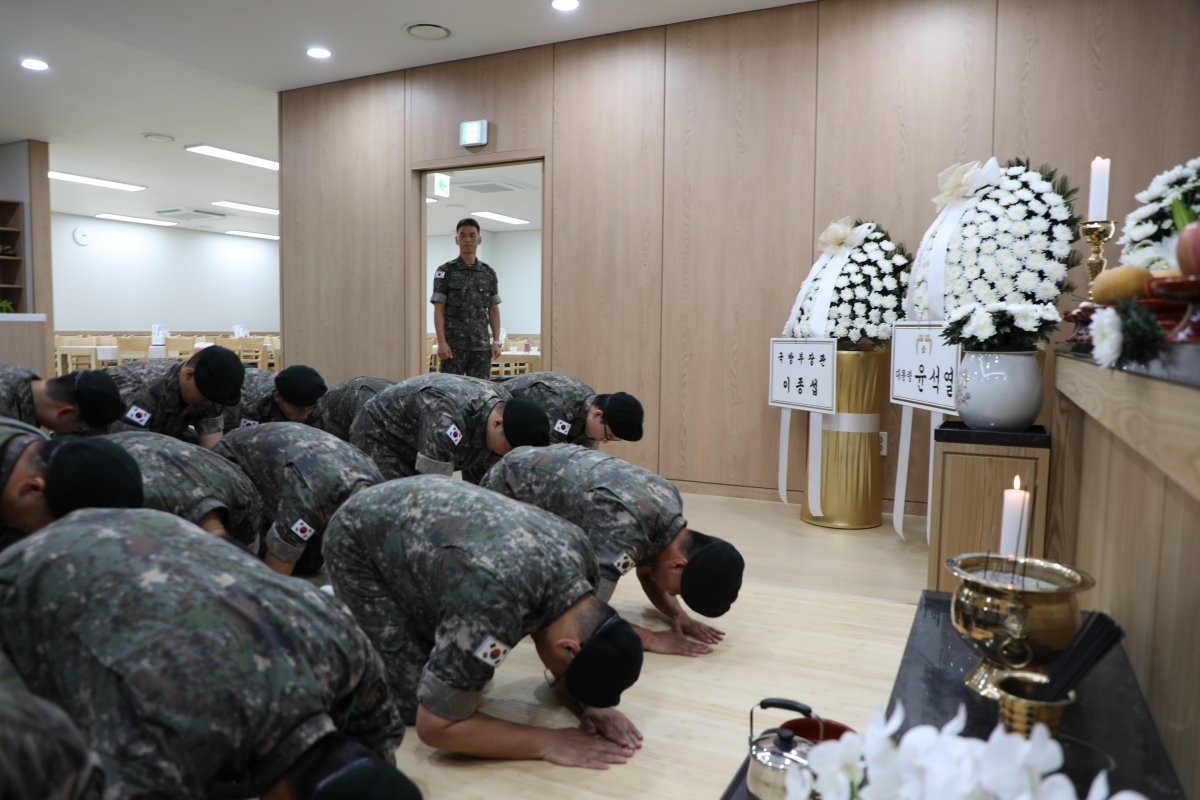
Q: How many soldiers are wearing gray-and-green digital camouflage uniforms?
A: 14